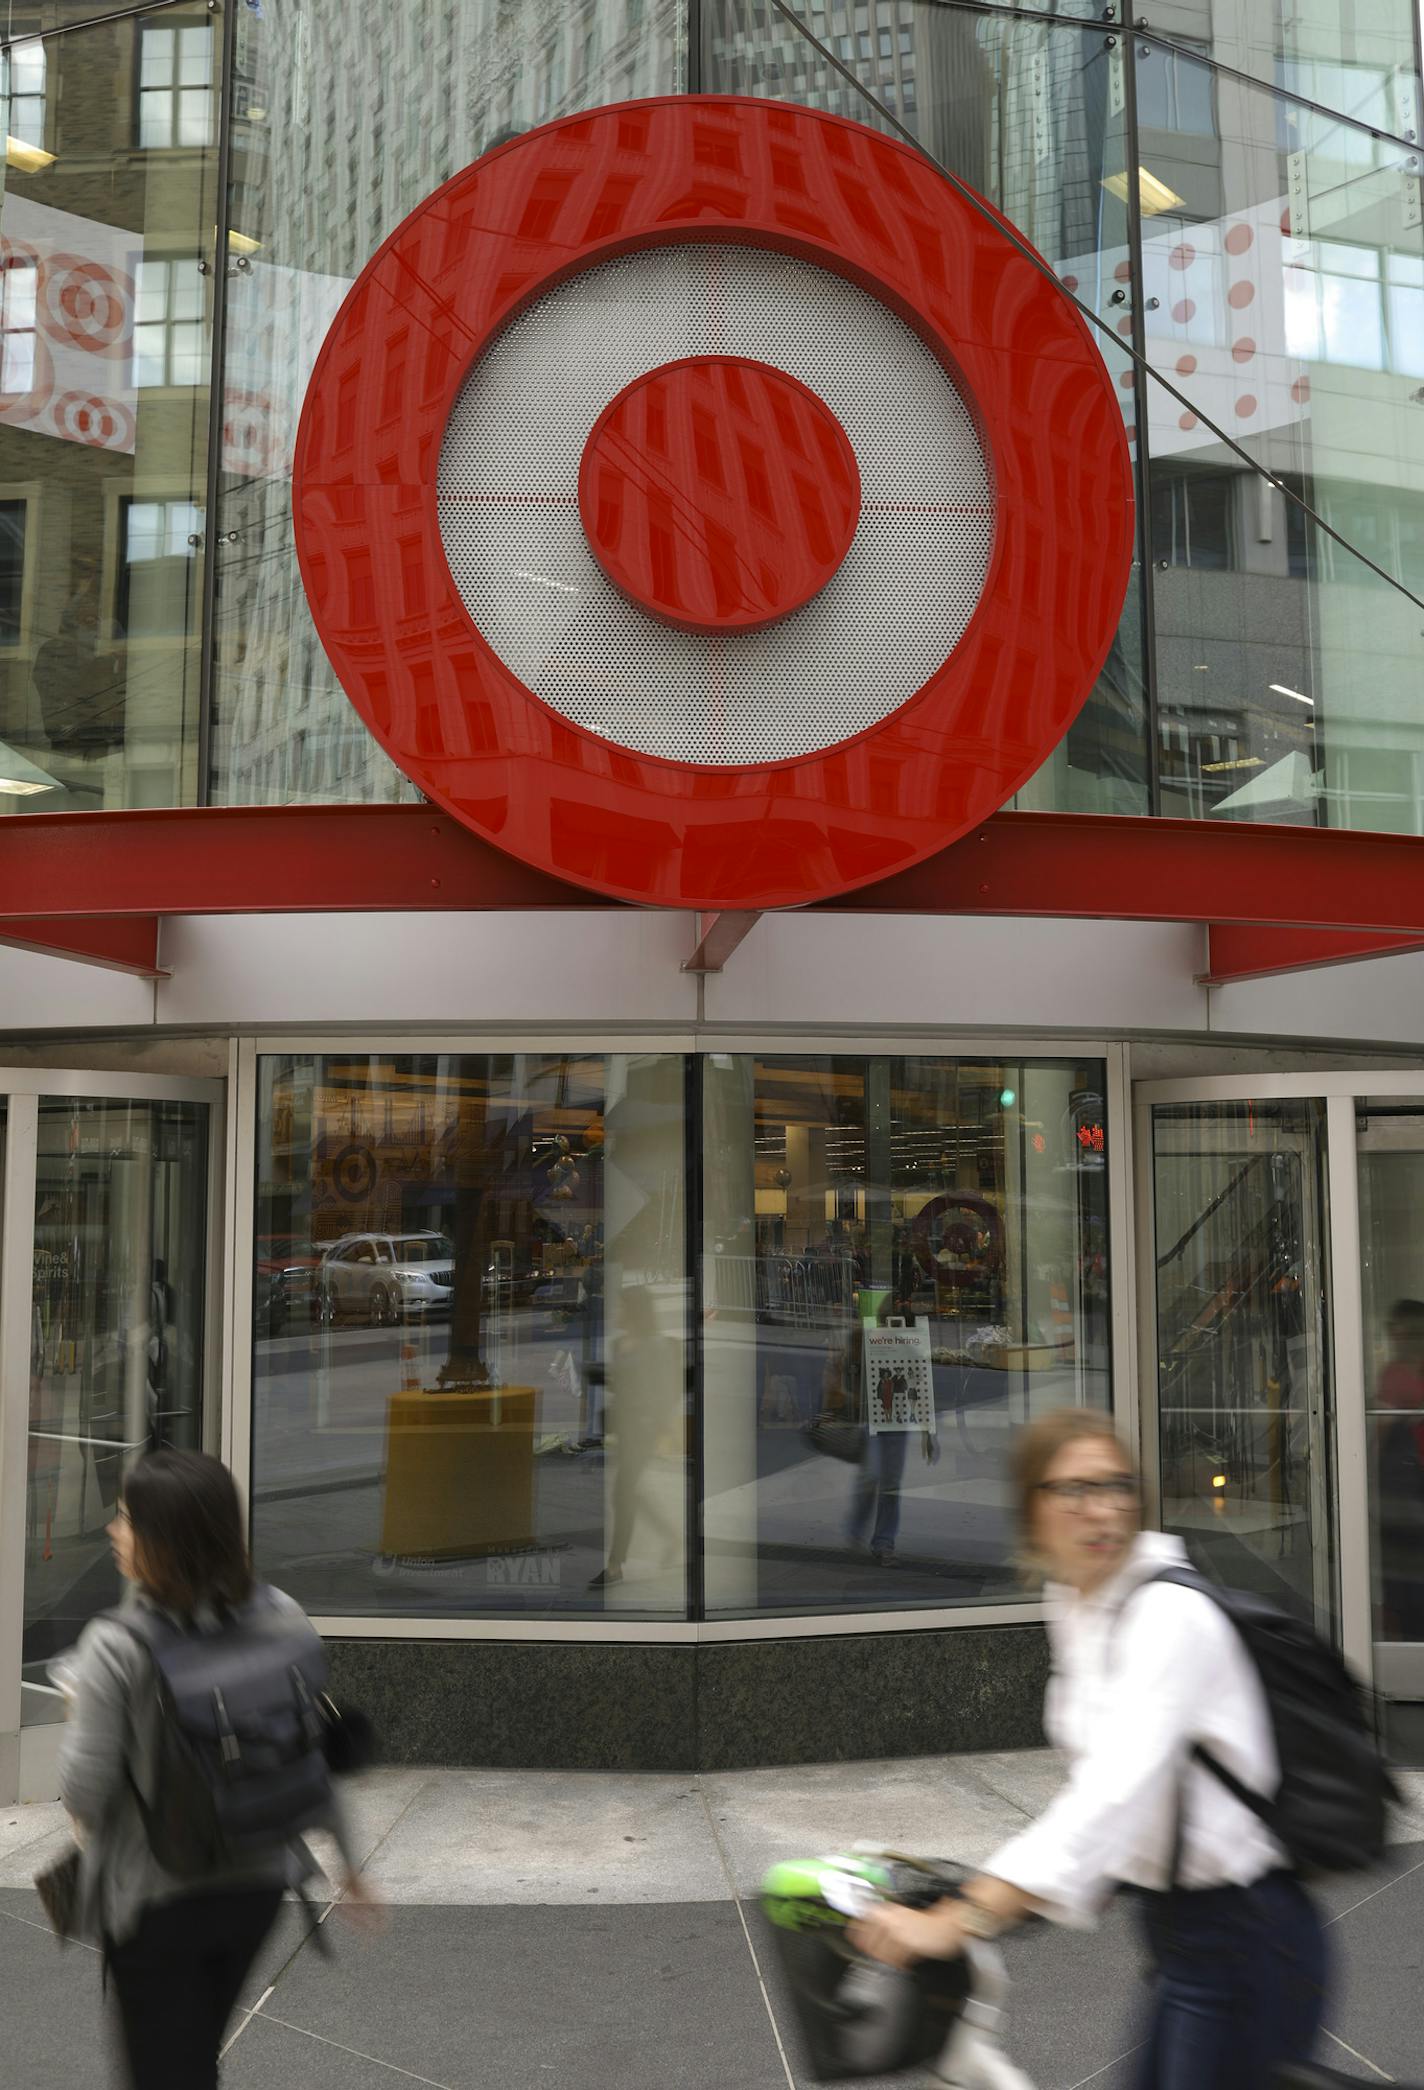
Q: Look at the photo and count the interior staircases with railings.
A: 1